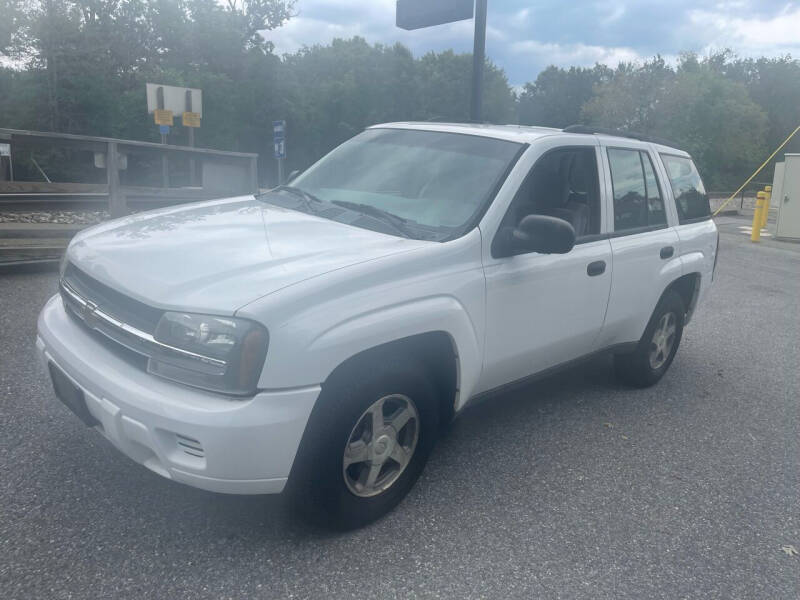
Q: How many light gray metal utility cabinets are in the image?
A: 1